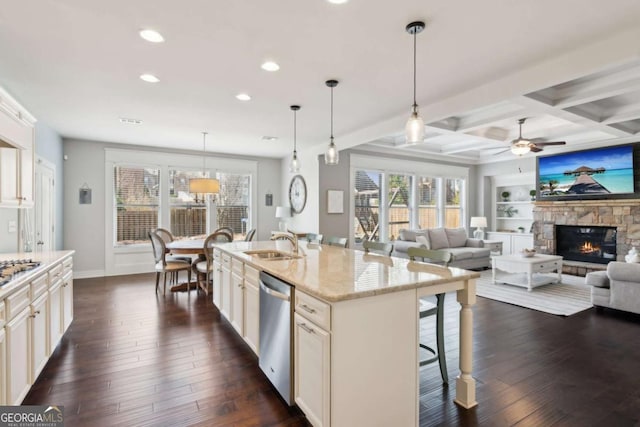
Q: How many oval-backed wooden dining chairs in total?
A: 5